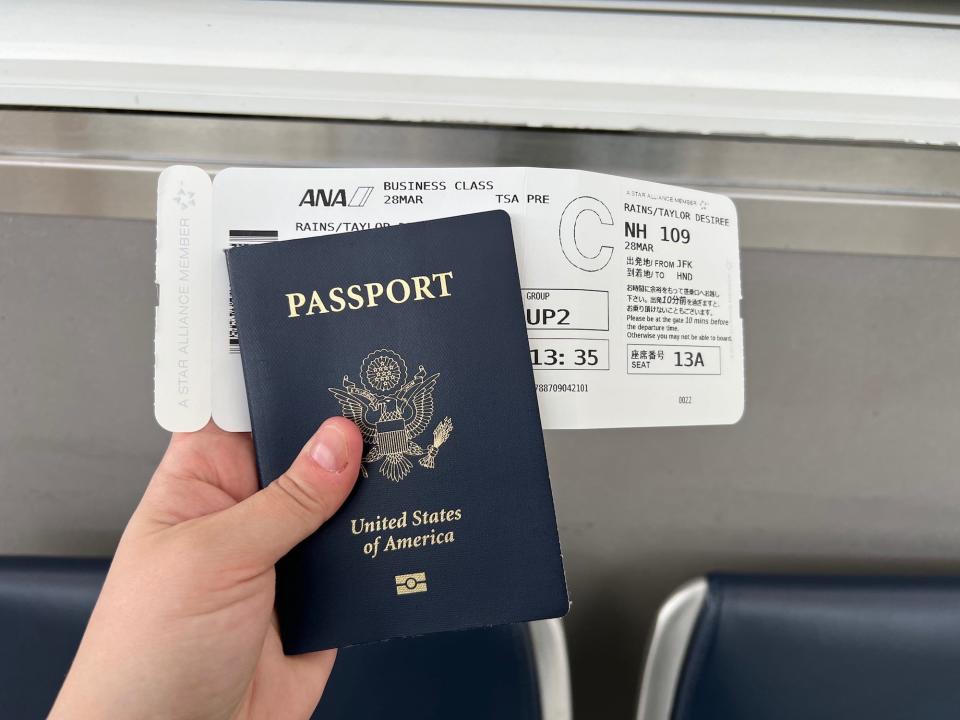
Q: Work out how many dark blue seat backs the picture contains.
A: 2